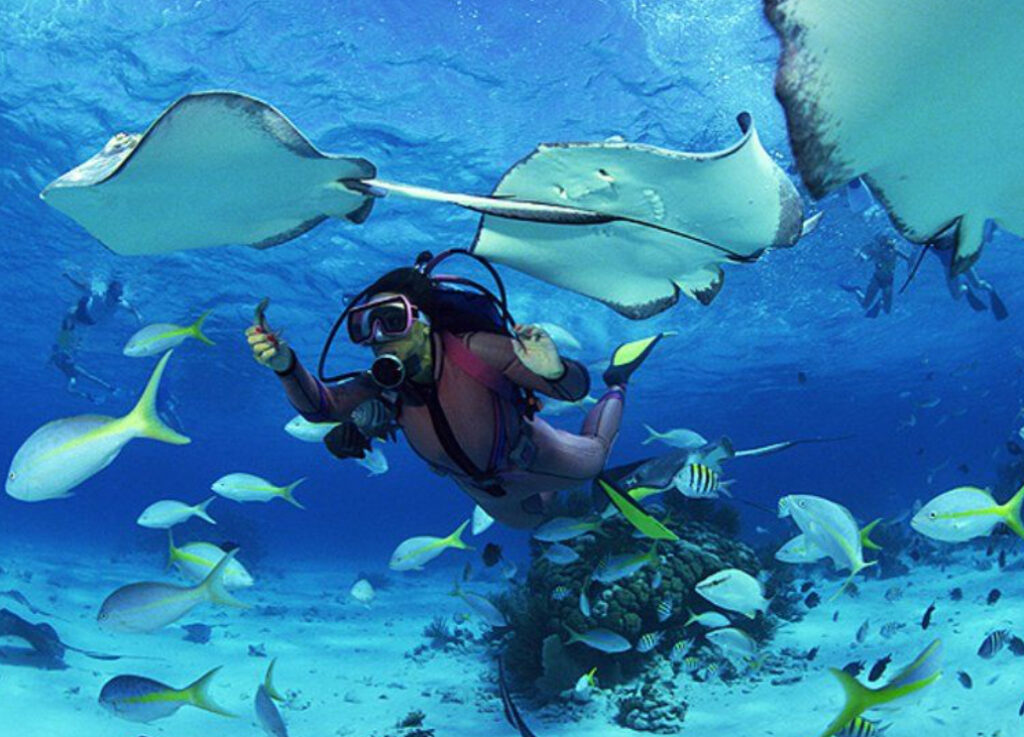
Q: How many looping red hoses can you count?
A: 0